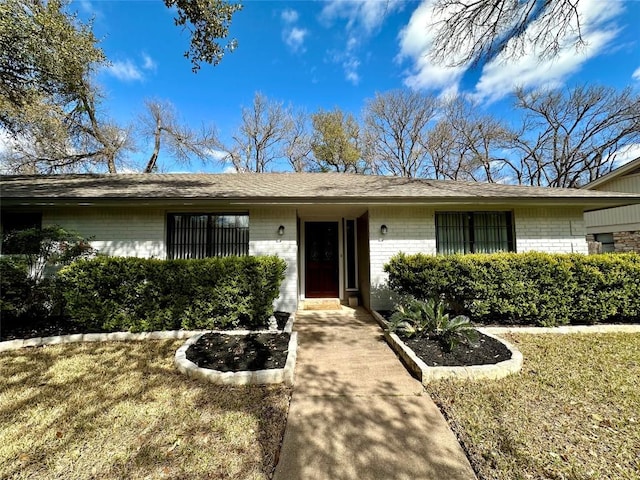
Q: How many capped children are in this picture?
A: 0